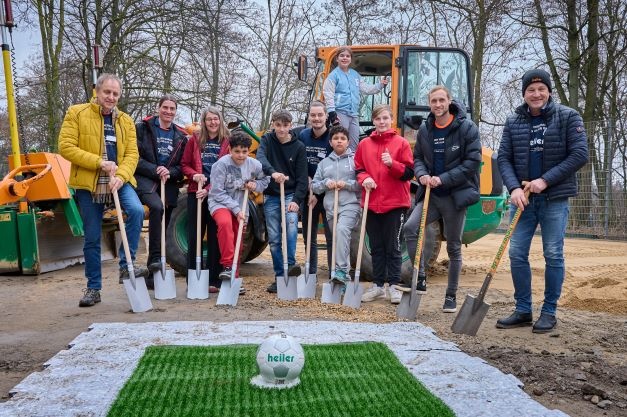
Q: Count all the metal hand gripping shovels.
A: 10